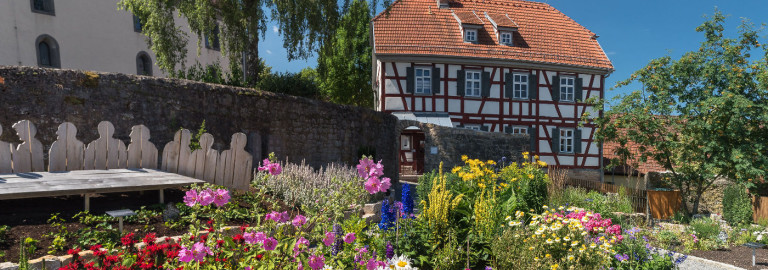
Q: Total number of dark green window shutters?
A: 14